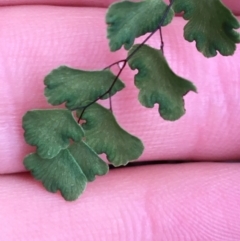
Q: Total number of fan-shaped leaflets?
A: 8